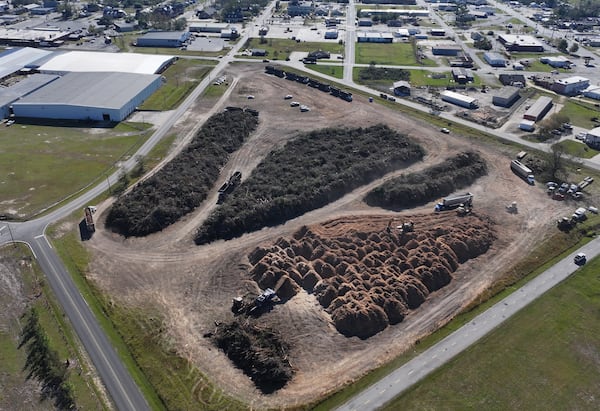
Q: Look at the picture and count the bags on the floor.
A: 0